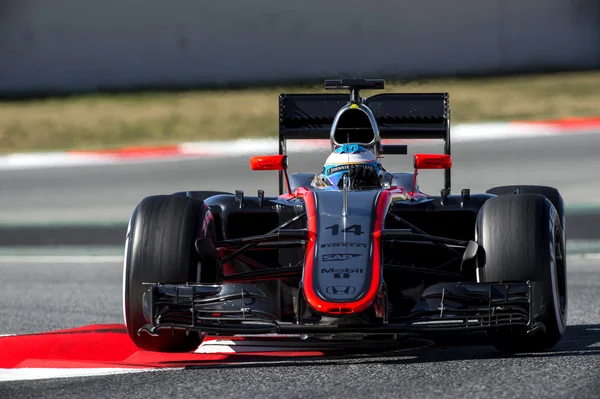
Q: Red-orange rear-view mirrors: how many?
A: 2